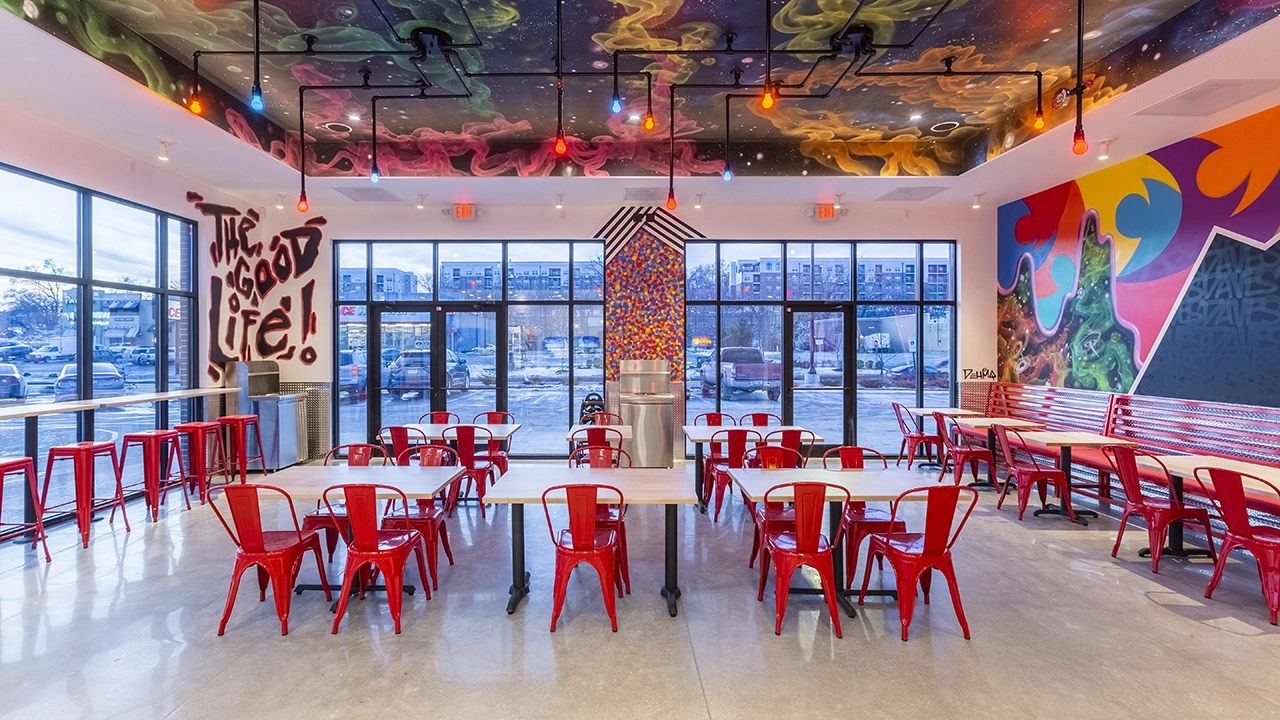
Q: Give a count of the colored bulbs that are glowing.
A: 12